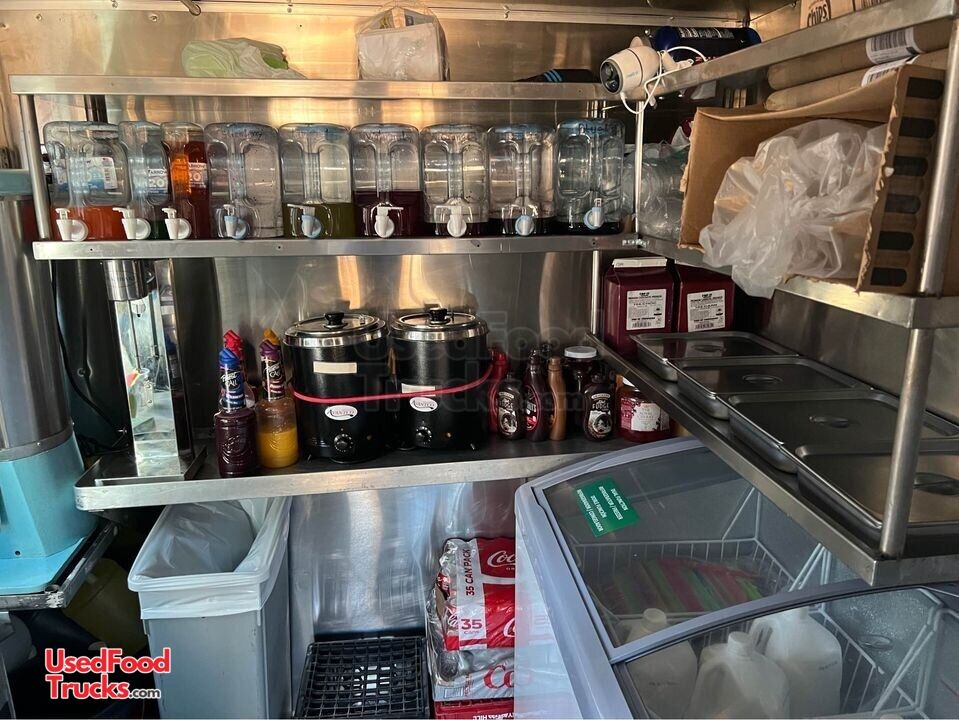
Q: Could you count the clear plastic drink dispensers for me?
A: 9